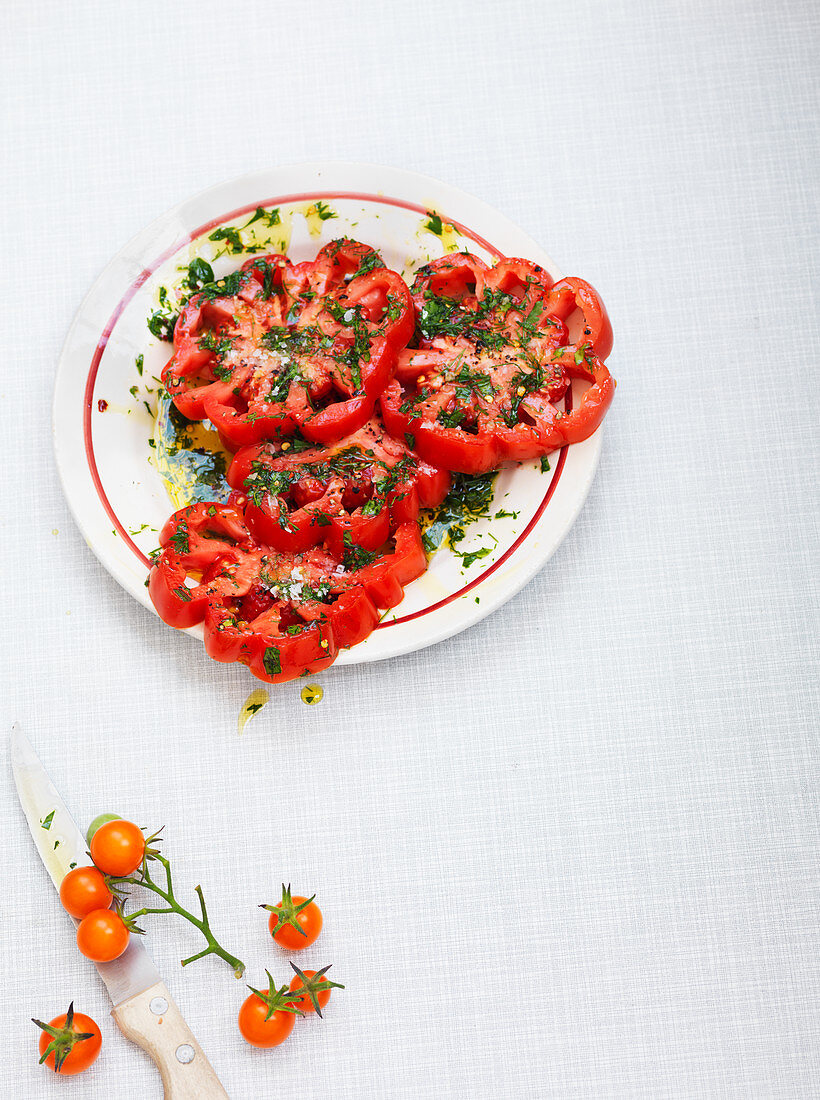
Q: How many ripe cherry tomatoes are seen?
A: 7